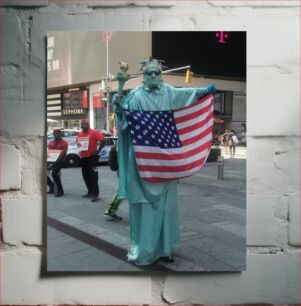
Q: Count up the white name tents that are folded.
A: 0